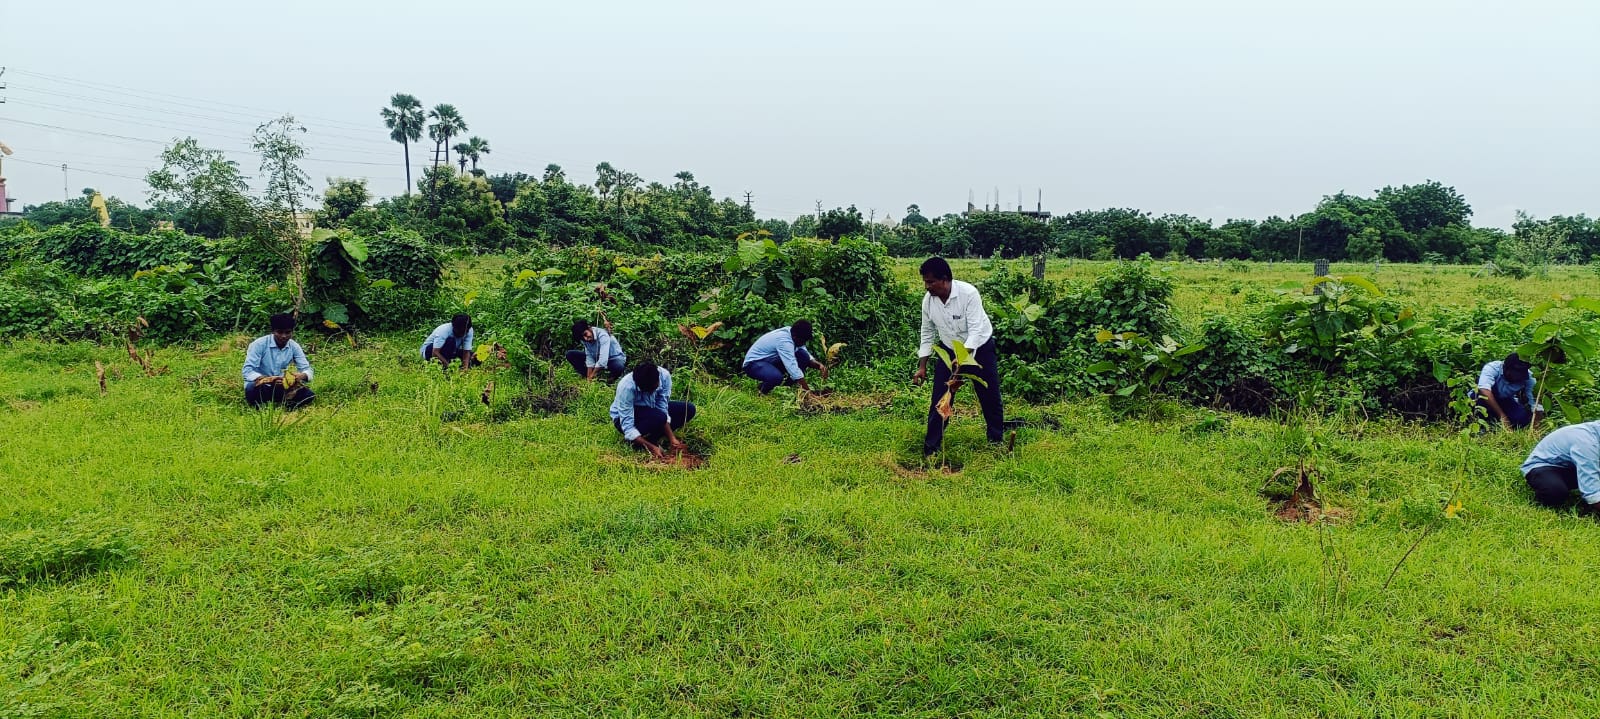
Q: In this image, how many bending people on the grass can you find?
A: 7